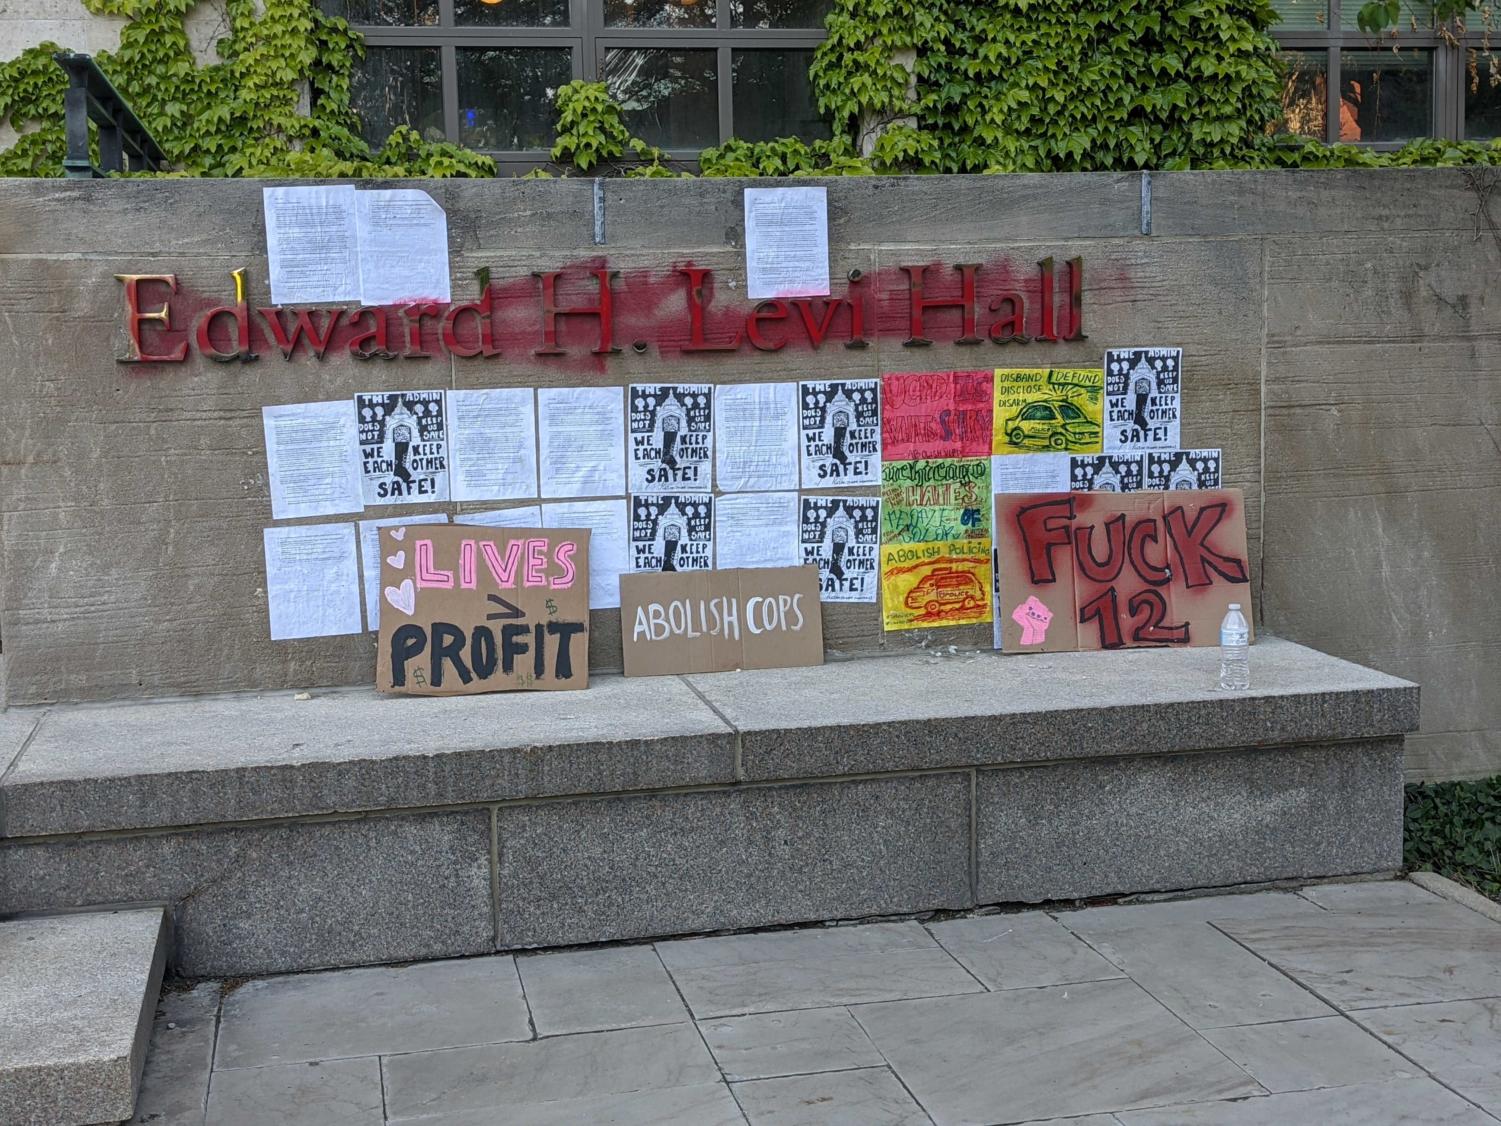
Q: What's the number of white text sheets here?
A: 13